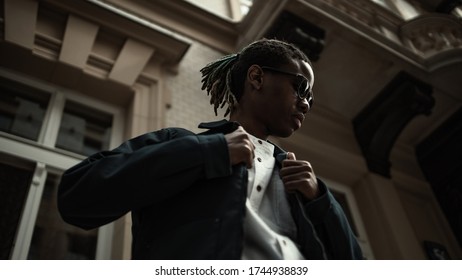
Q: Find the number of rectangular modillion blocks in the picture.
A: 3